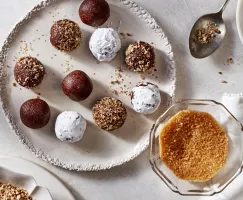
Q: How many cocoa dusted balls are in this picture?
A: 3